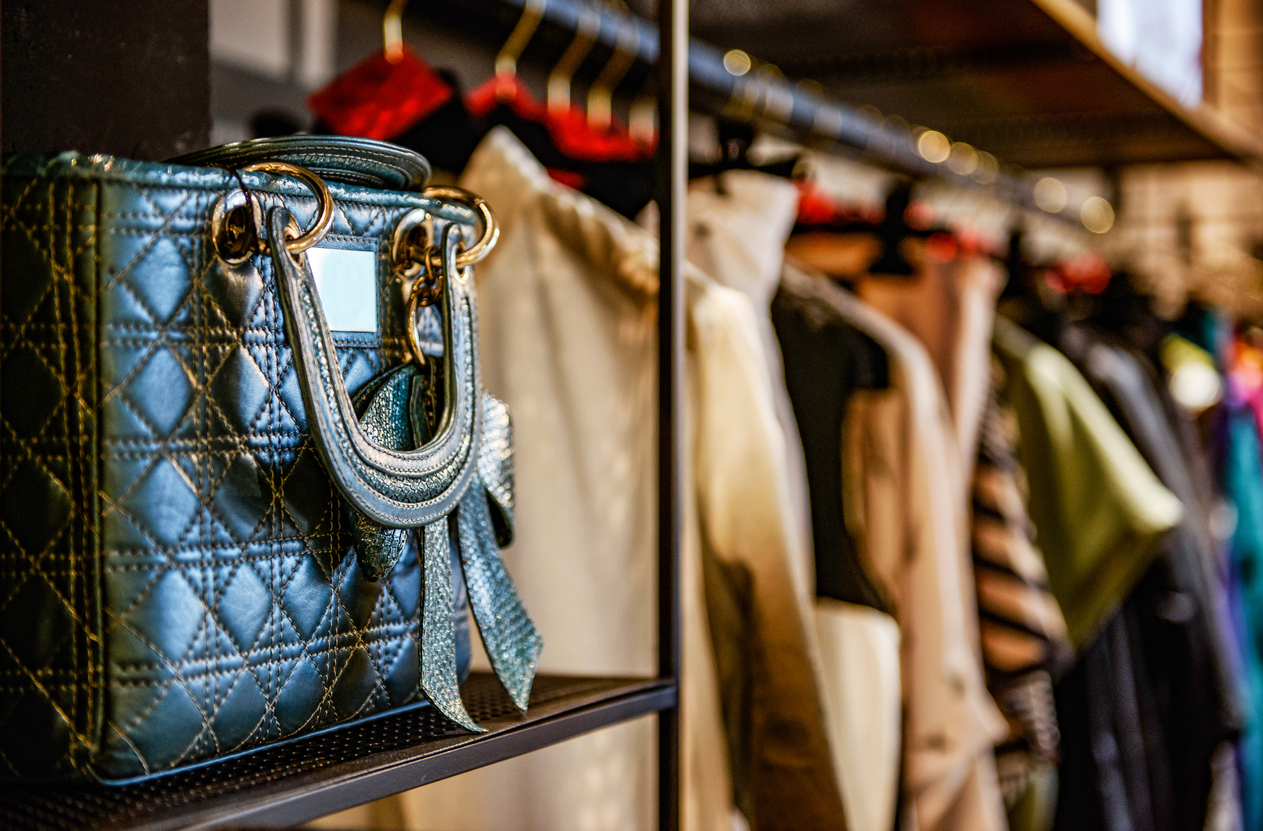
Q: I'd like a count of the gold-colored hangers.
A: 5